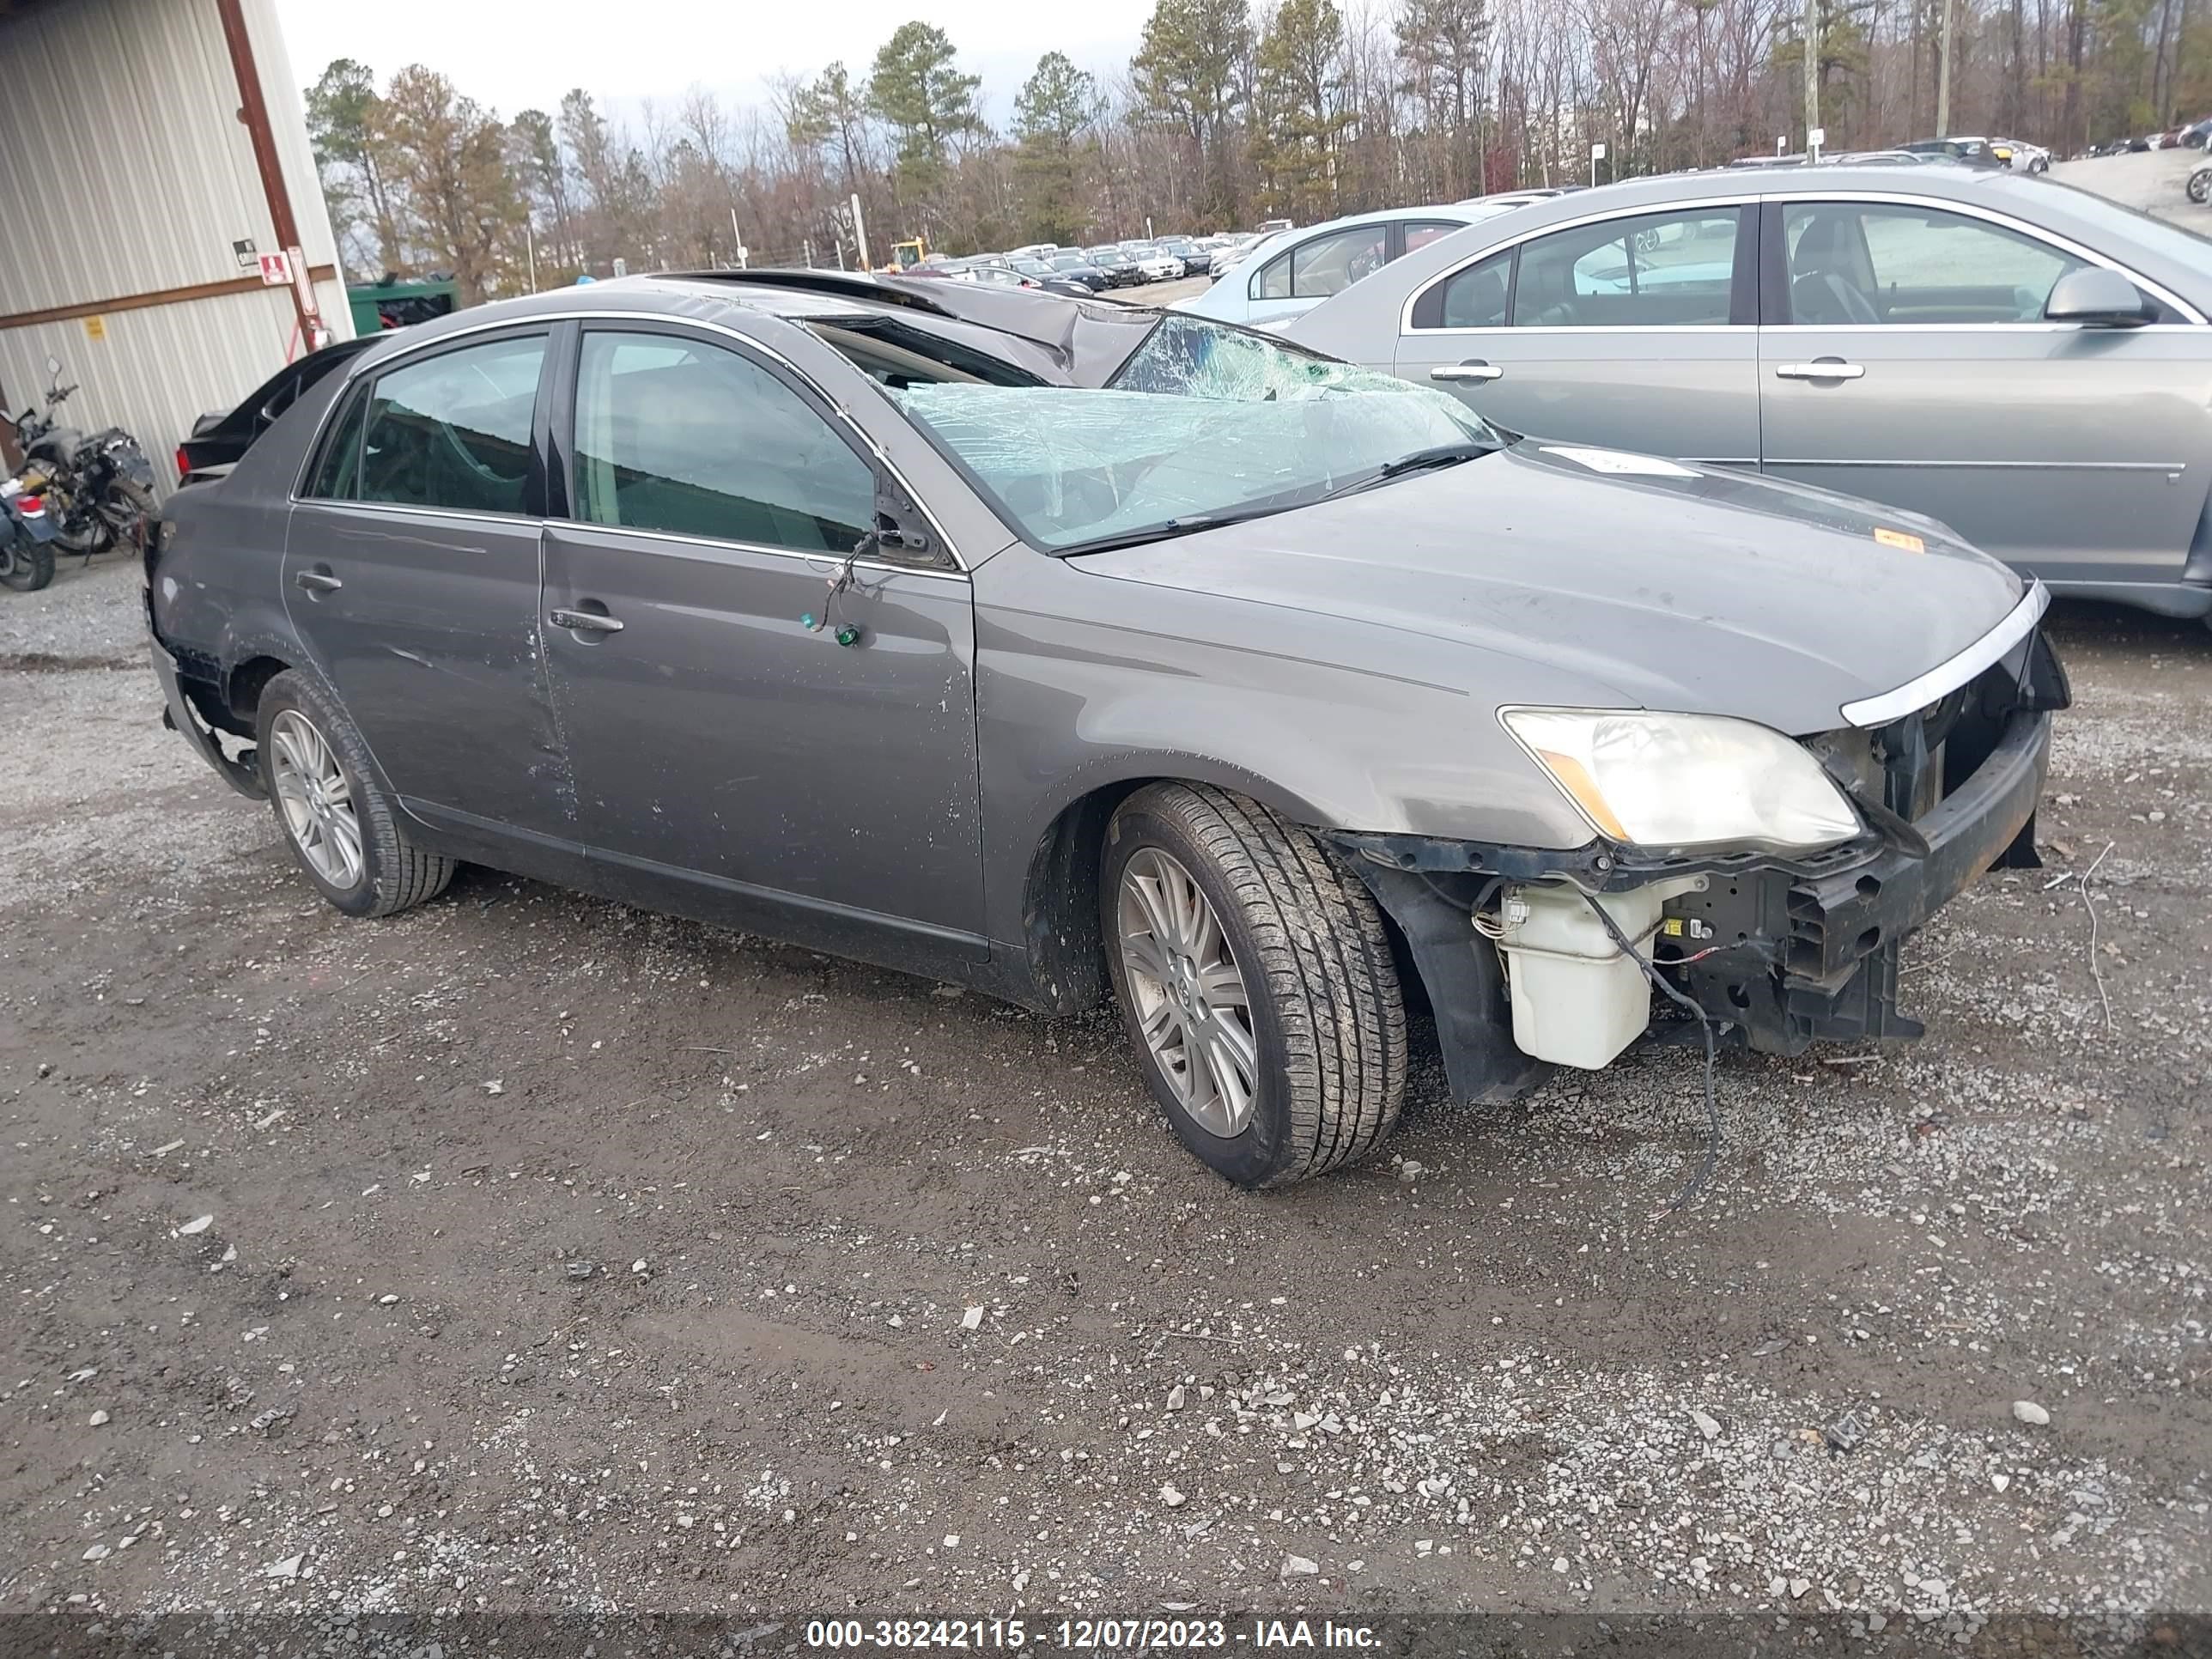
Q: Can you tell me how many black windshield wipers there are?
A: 2